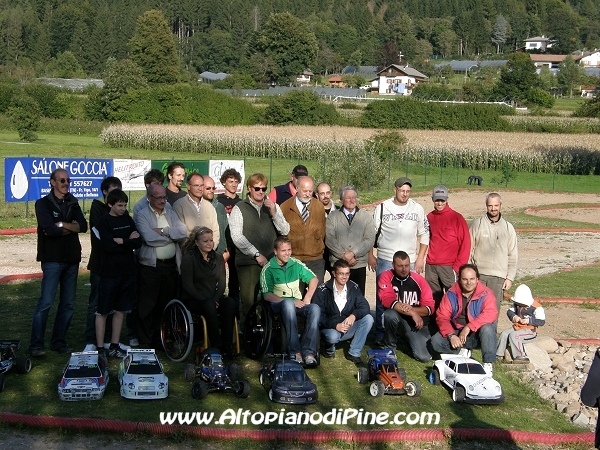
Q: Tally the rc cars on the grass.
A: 7